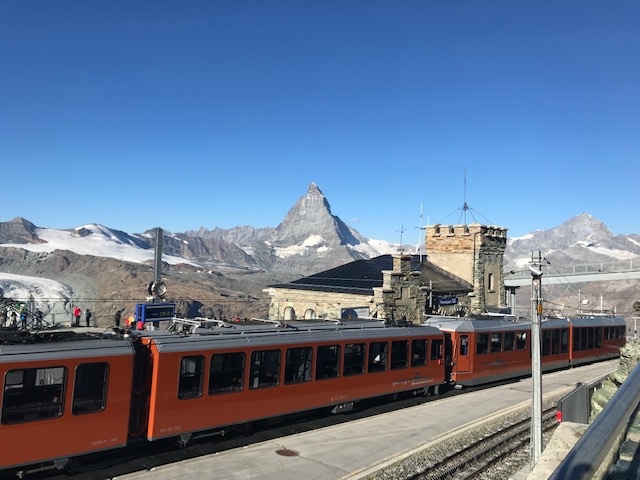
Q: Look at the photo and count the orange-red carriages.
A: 4